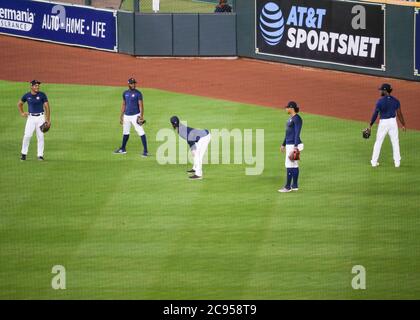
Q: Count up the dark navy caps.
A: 5